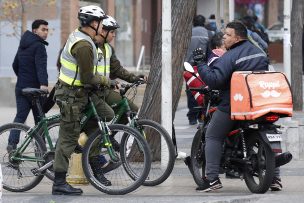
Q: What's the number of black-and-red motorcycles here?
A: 1